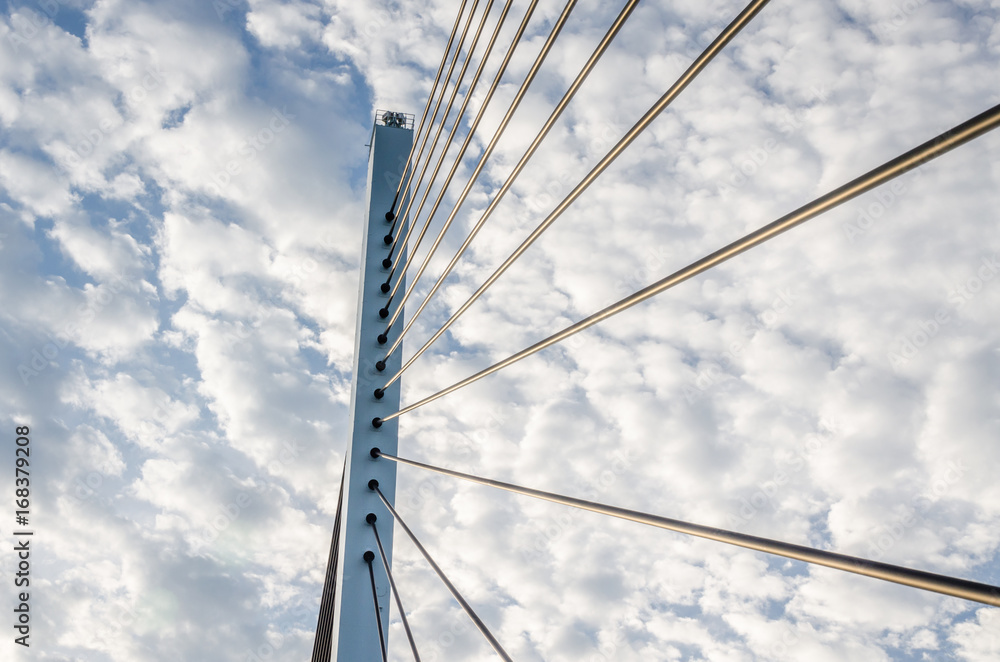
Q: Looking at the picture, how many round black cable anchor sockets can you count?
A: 13